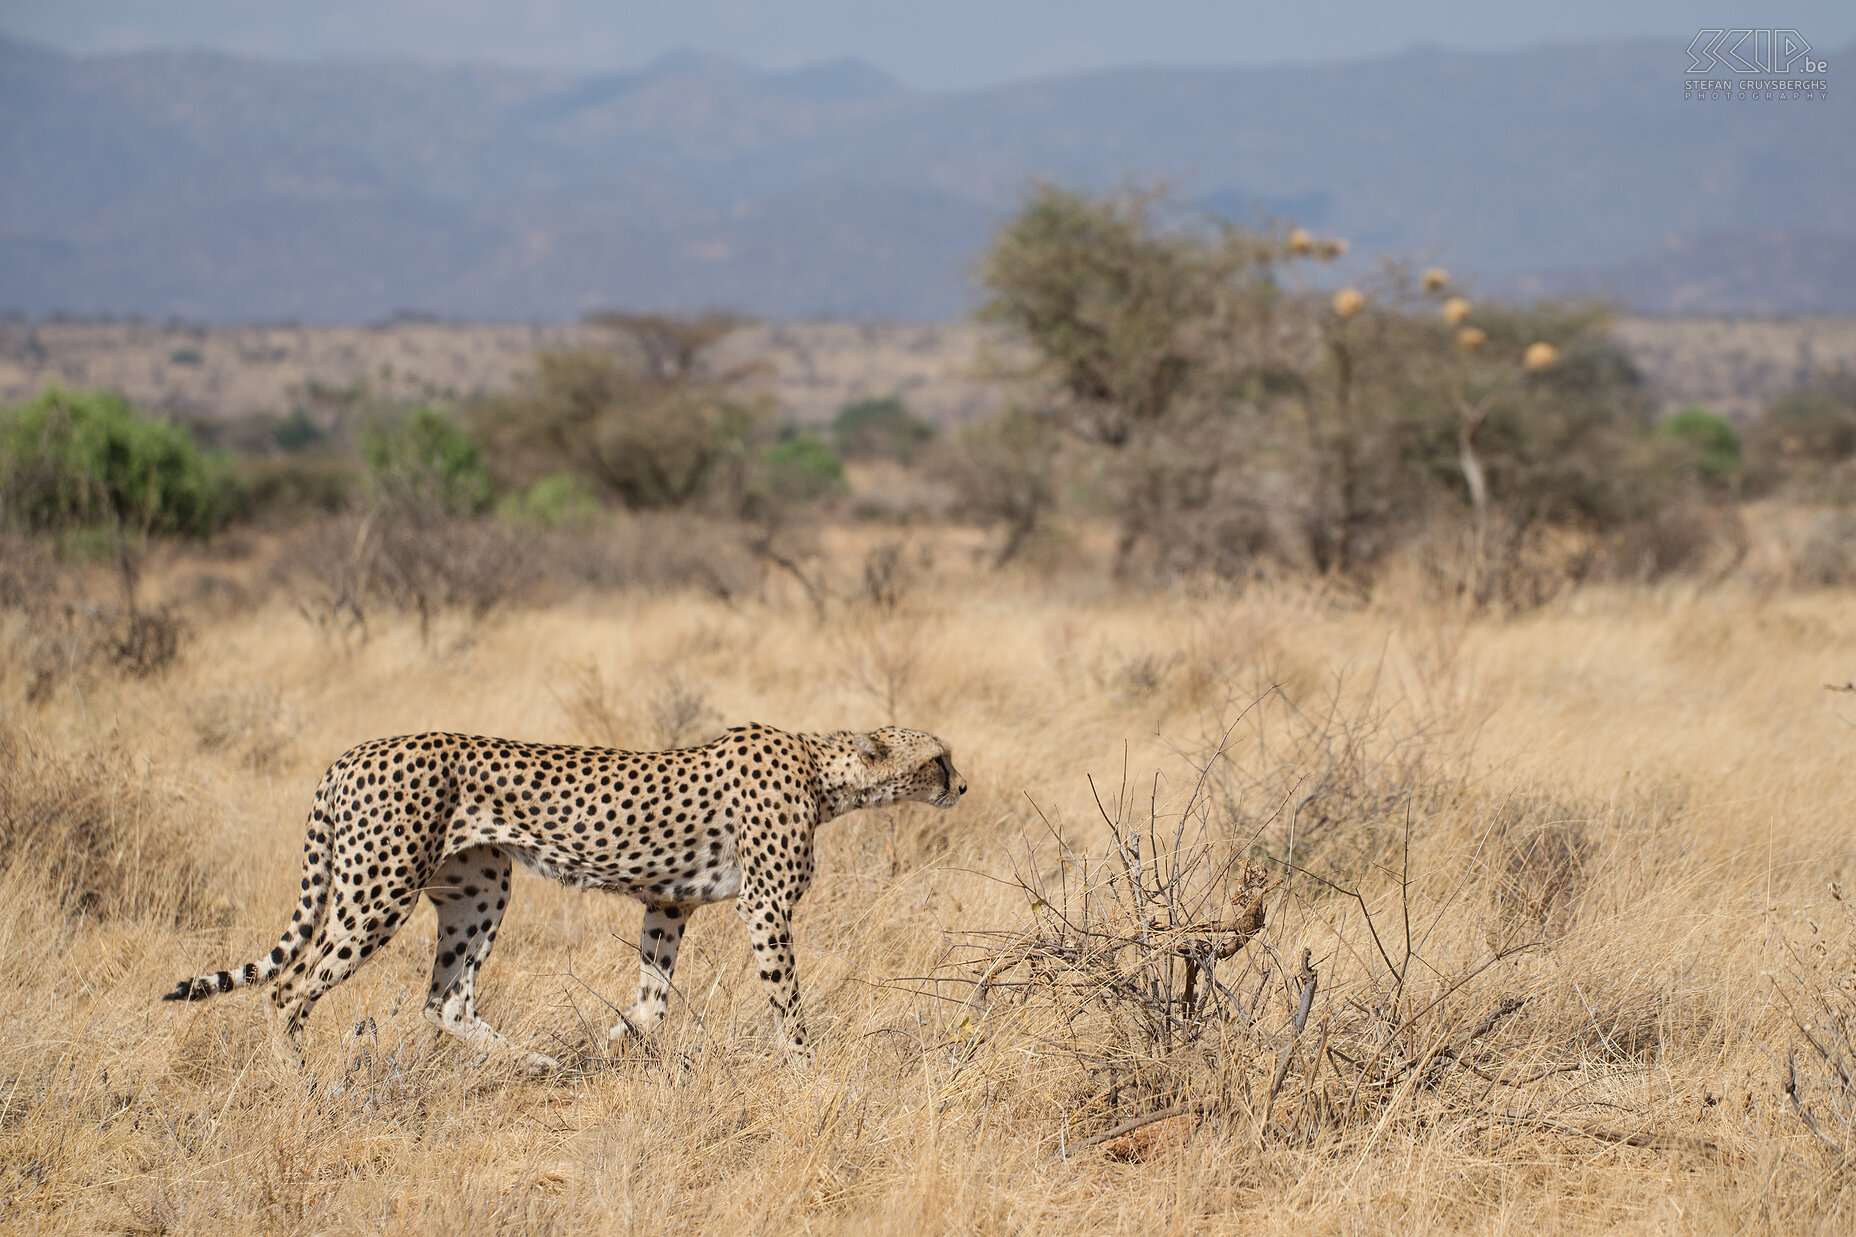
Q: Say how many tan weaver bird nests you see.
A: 7